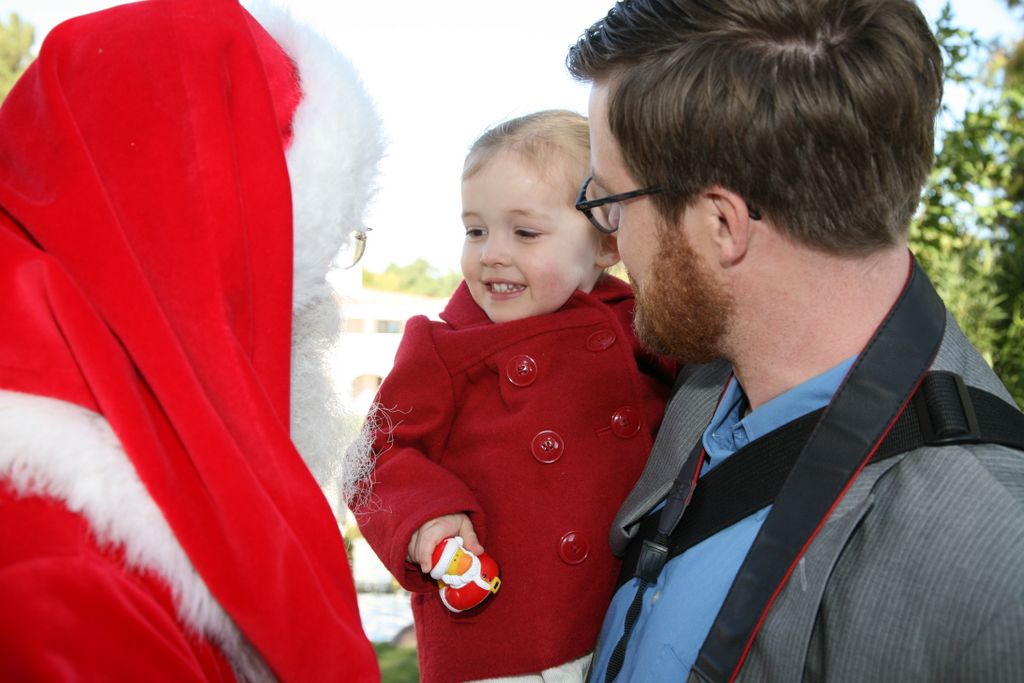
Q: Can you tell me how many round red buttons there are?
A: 5